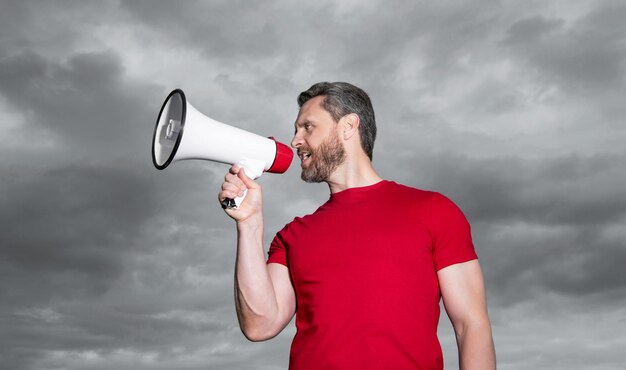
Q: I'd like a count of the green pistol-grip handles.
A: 0